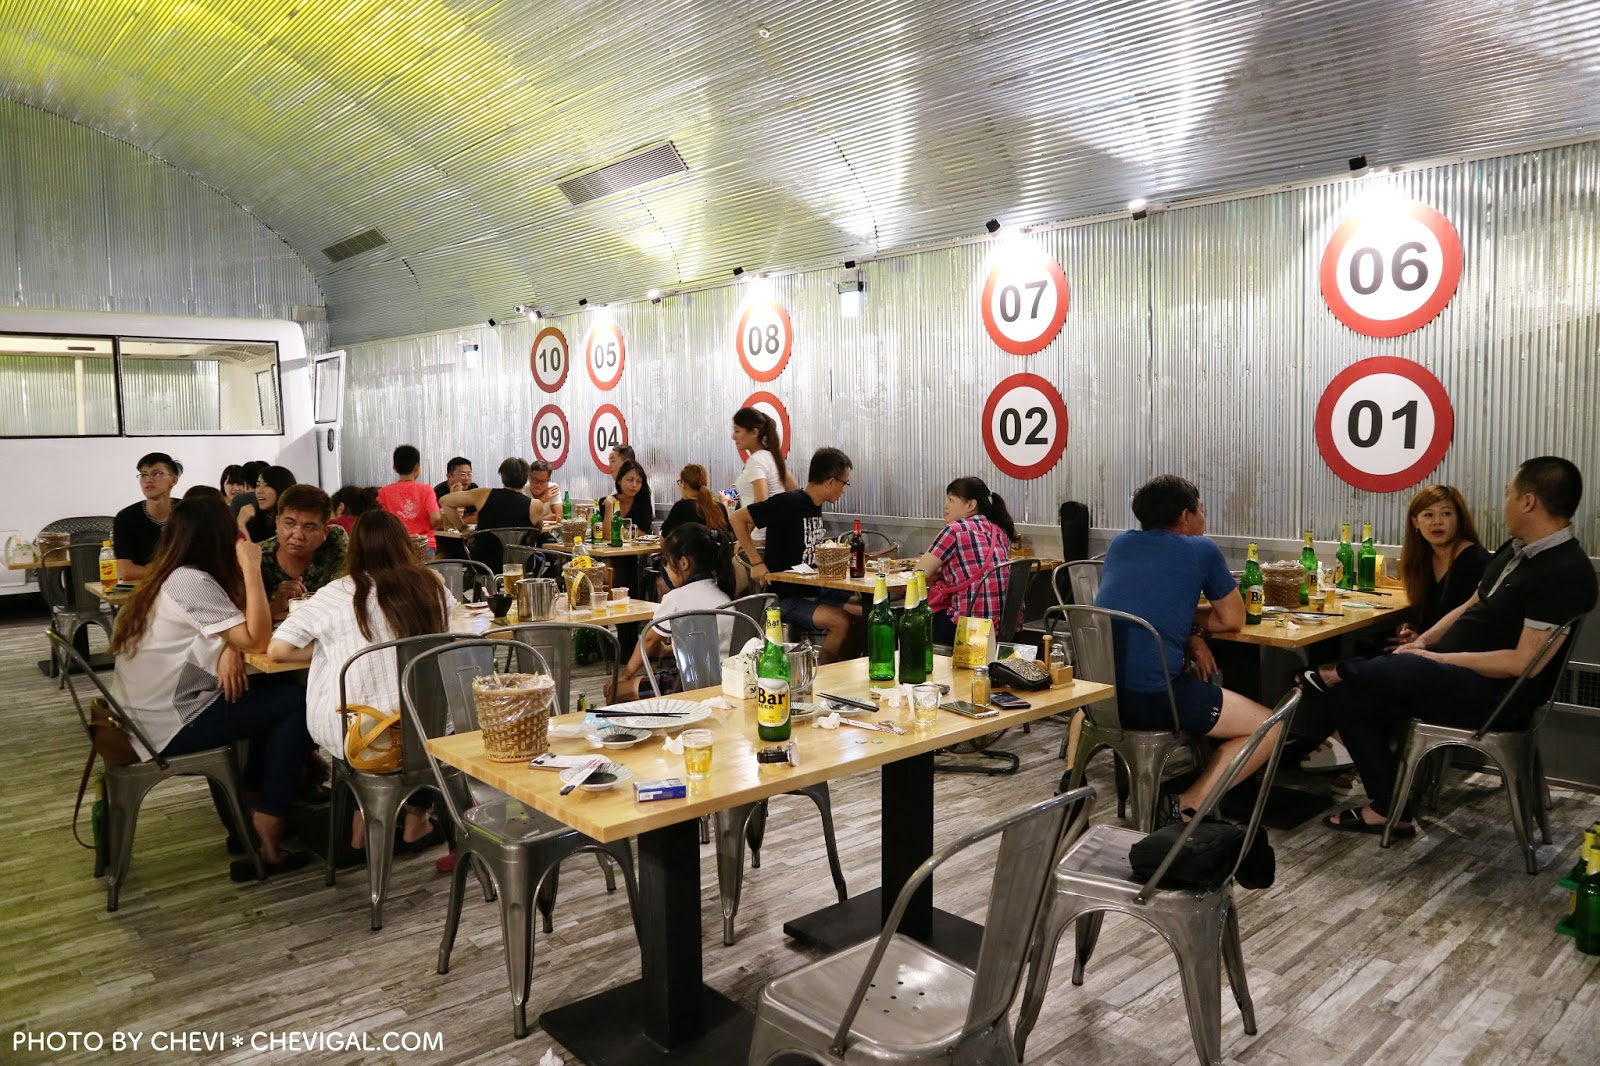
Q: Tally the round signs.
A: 10